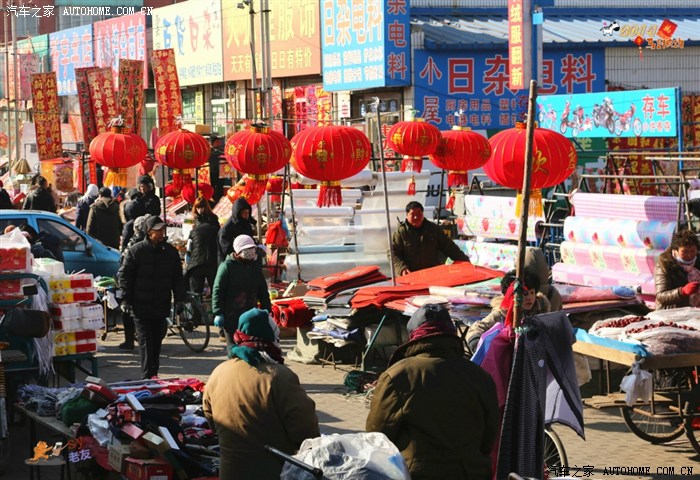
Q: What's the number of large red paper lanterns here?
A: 7